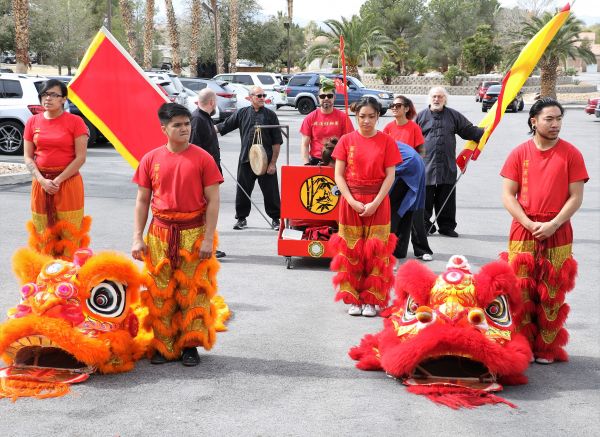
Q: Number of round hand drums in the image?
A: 1